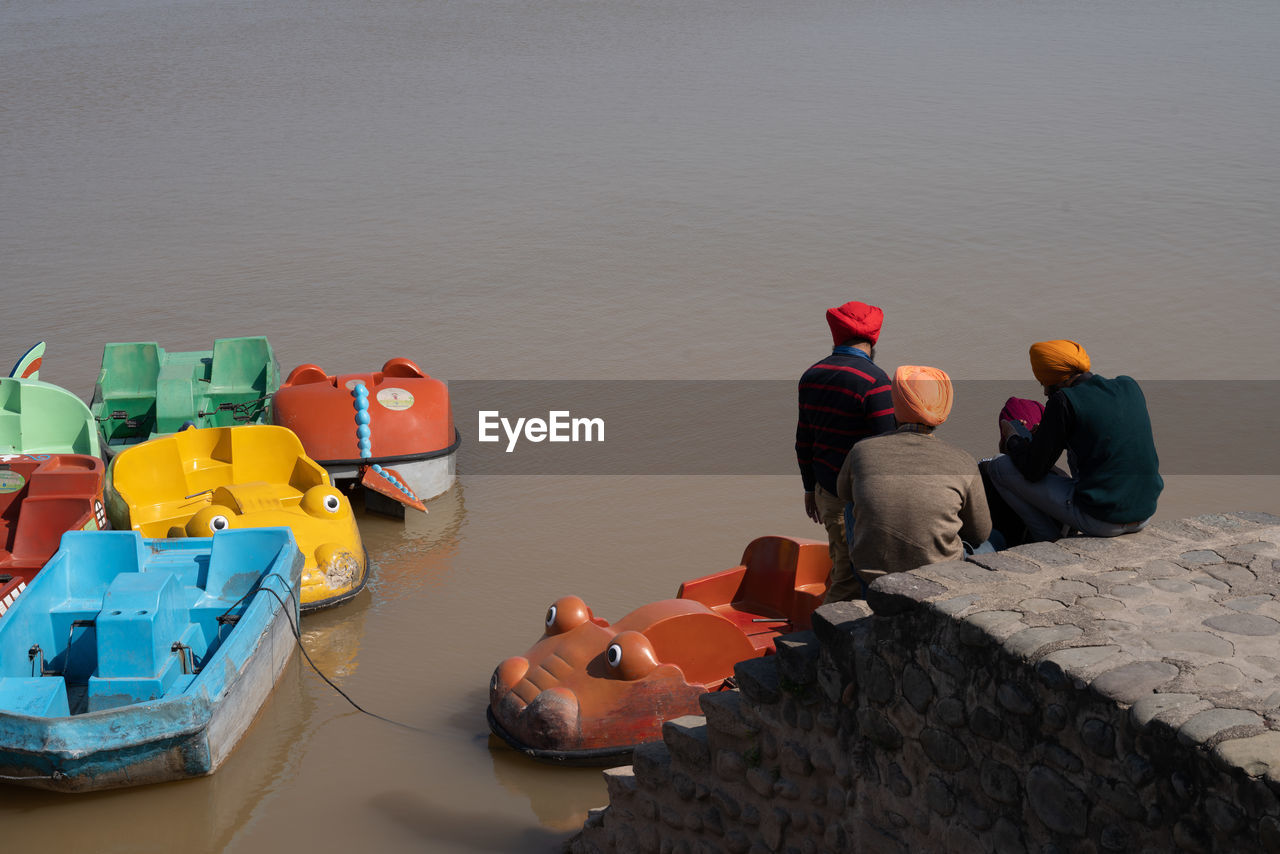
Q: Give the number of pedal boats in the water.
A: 7